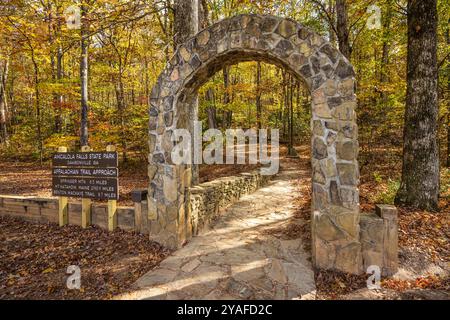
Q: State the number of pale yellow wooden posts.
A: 3